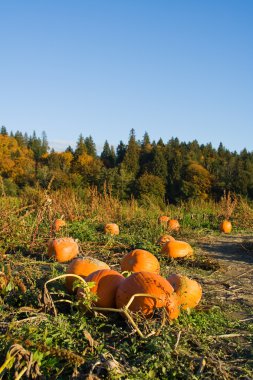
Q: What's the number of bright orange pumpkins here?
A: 13